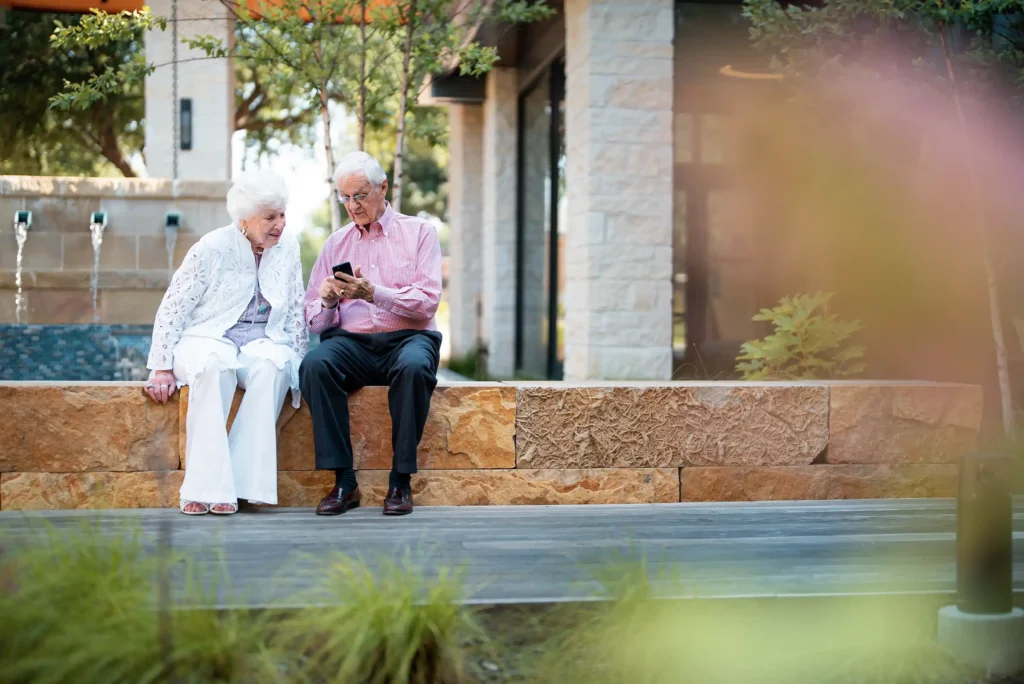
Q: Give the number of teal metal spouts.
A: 3